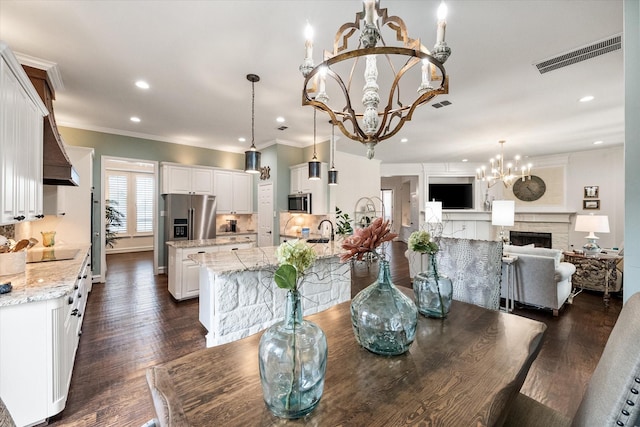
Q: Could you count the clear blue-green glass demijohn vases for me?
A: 3